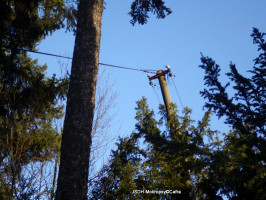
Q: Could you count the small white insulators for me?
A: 2